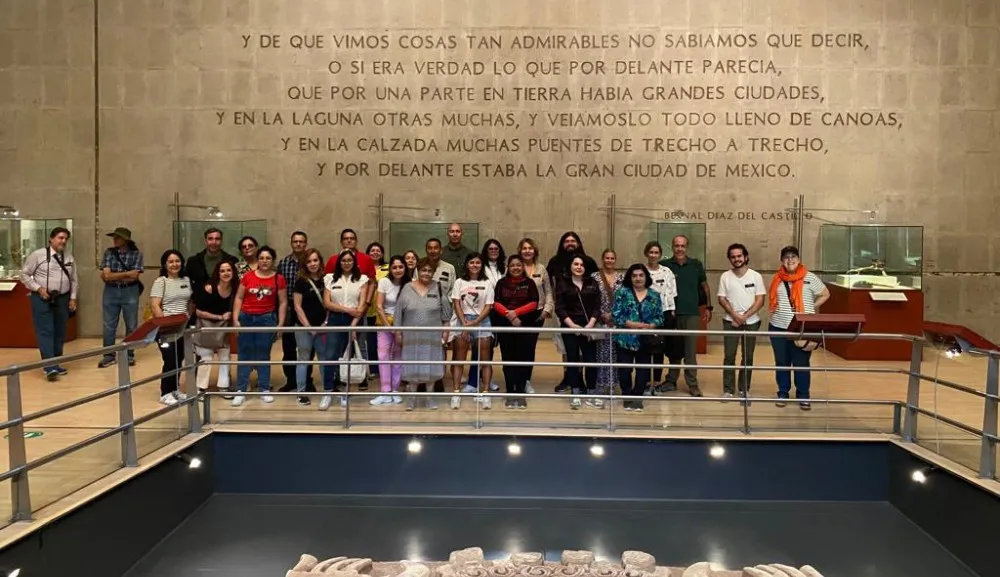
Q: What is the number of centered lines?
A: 6